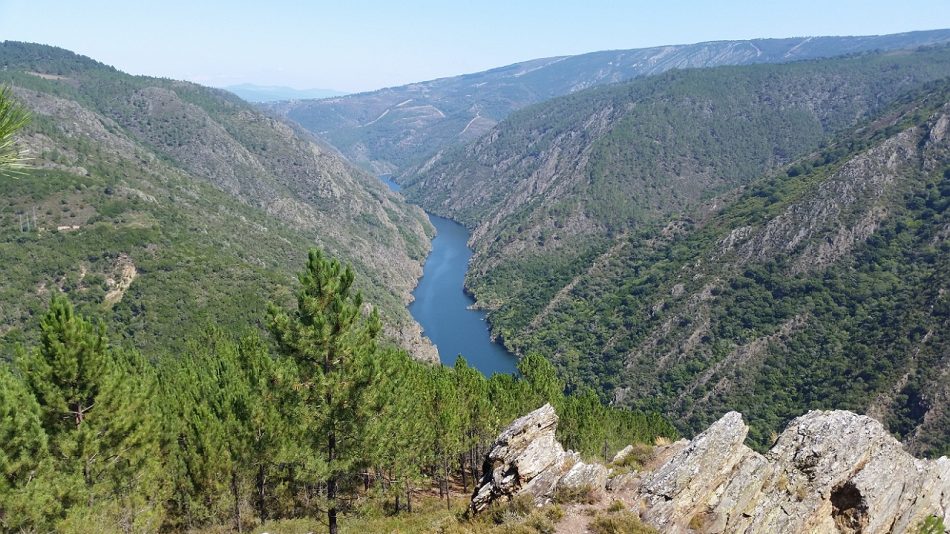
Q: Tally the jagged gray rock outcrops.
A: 3